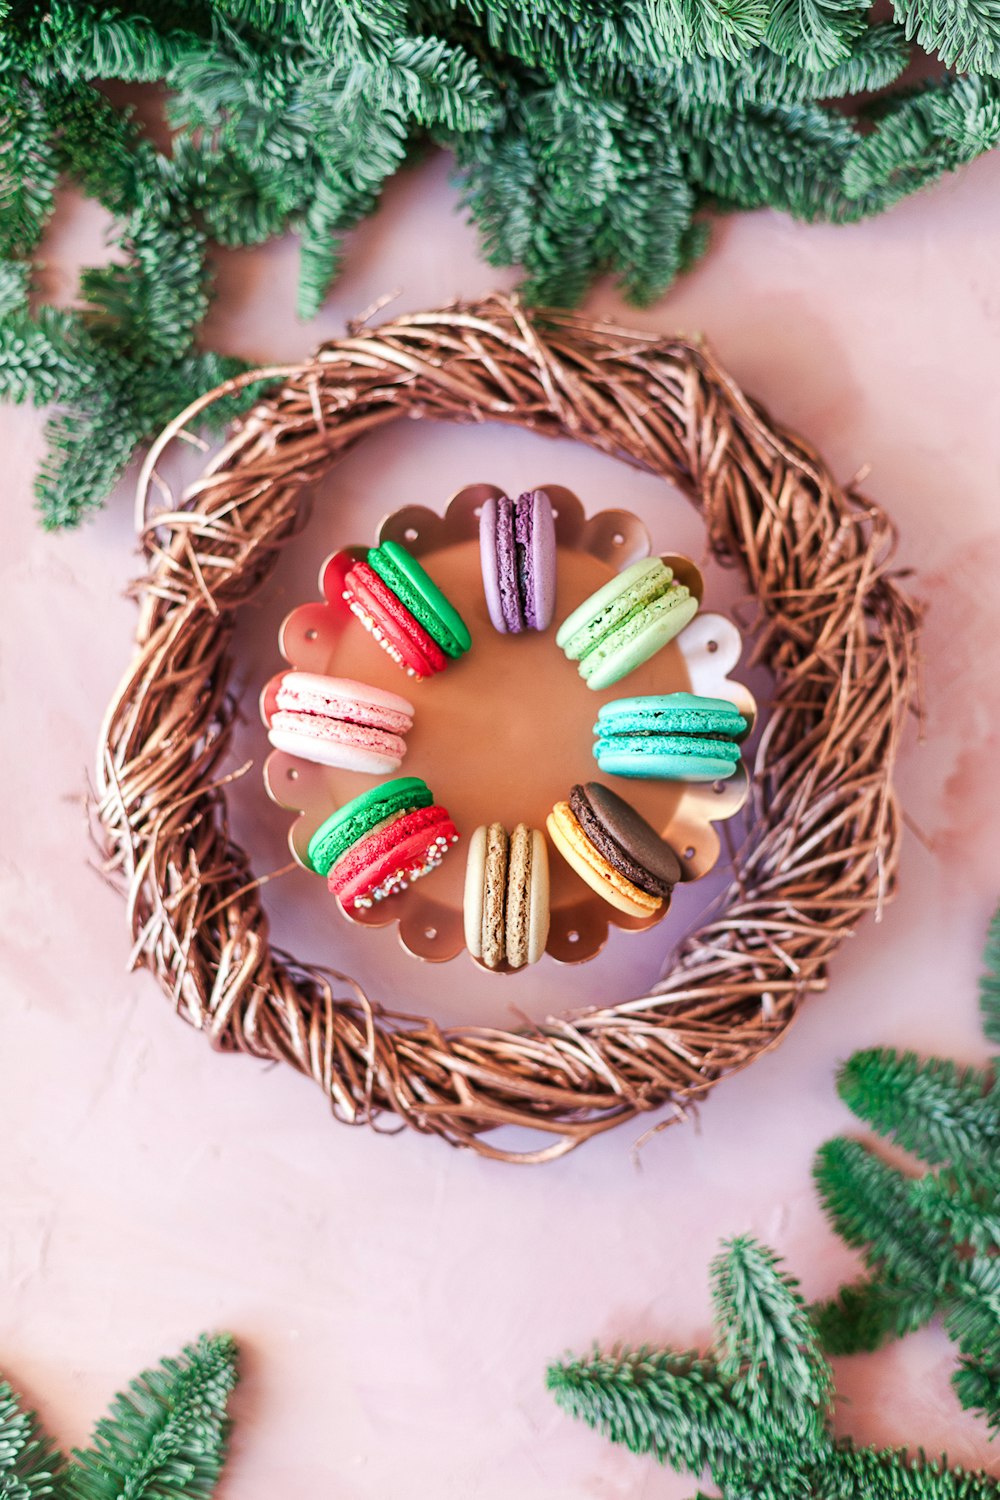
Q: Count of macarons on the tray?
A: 8